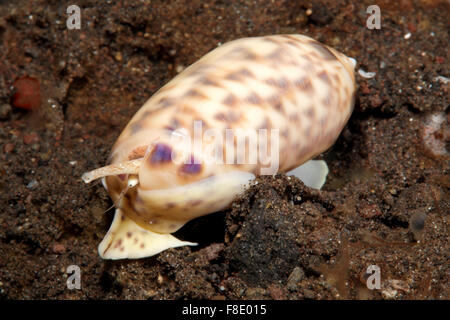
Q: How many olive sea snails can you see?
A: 1